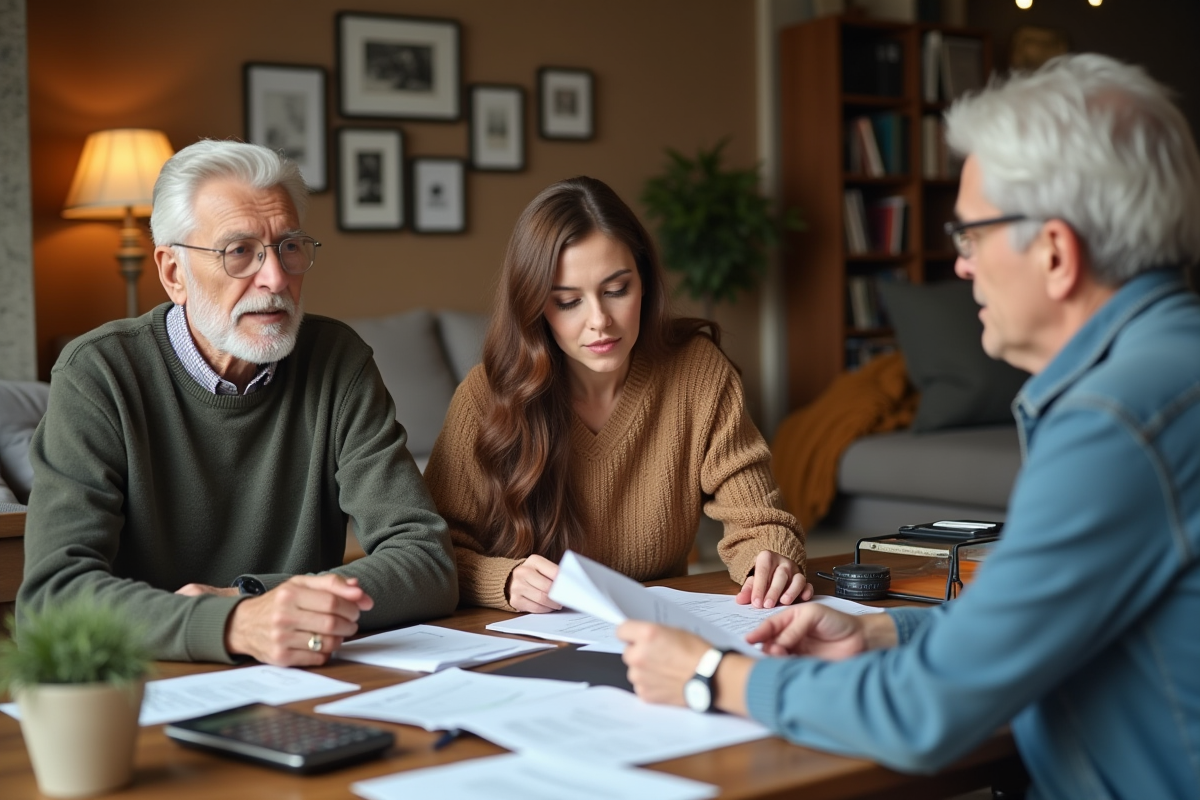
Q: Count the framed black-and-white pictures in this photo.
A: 6